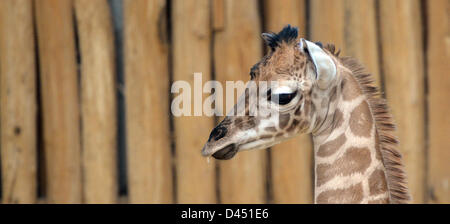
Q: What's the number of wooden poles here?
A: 11